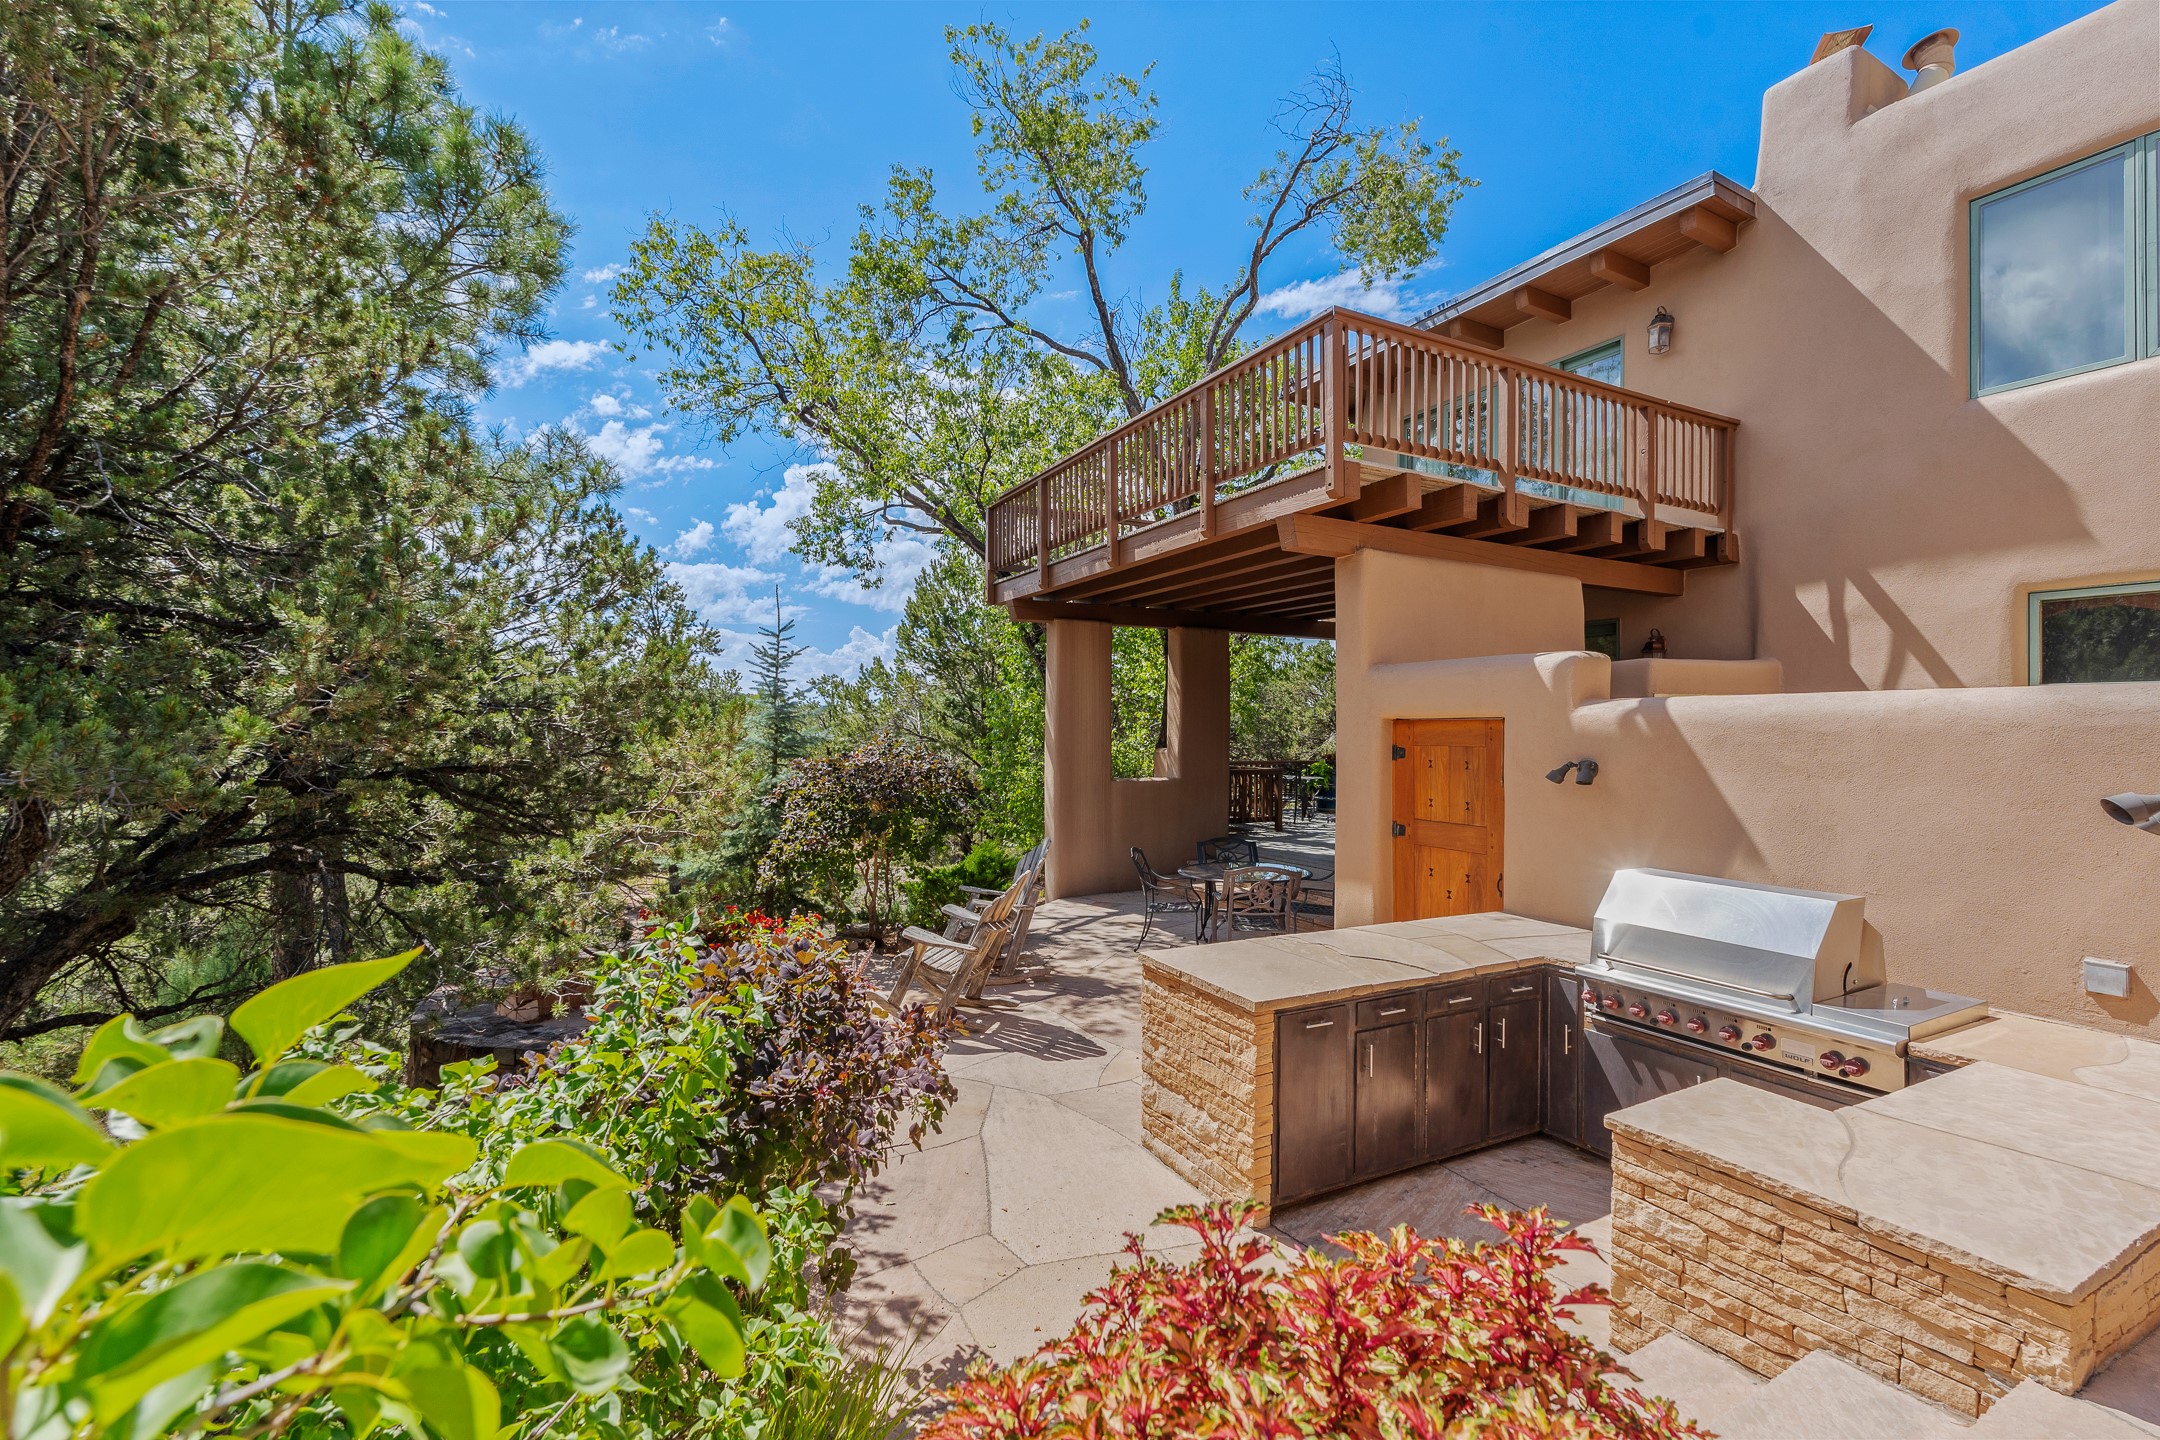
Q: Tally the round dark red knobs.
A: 9